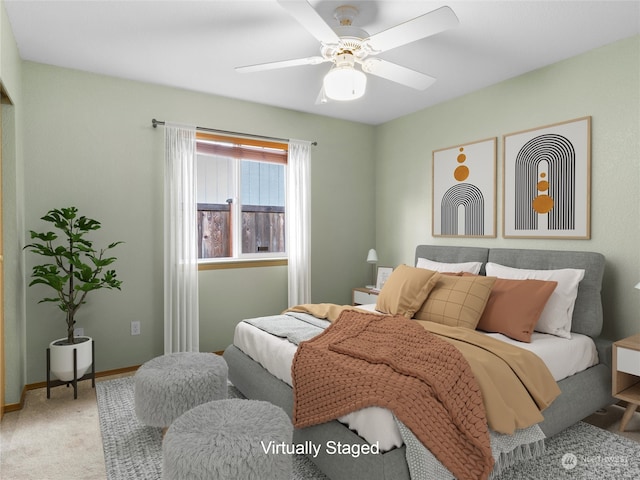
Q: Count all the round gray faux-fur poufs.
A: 2